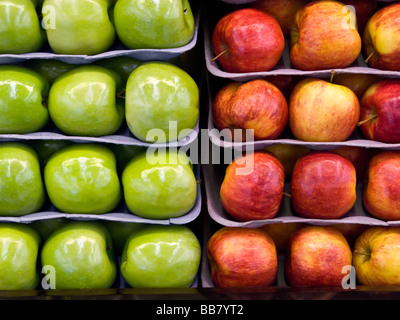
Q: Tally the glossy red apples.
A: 12